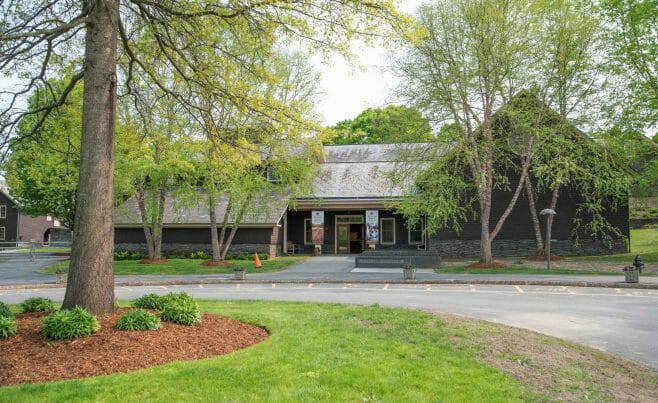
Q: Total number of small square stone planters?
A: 4